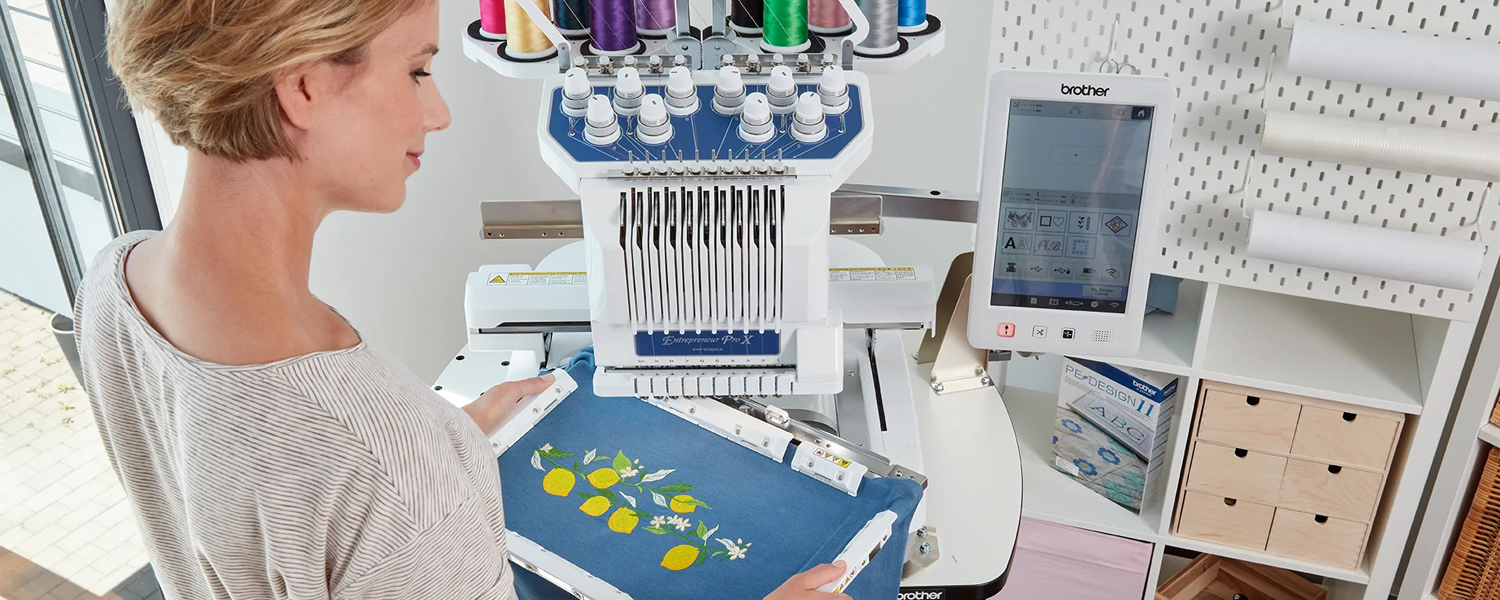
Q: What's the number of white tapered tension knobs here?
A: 10